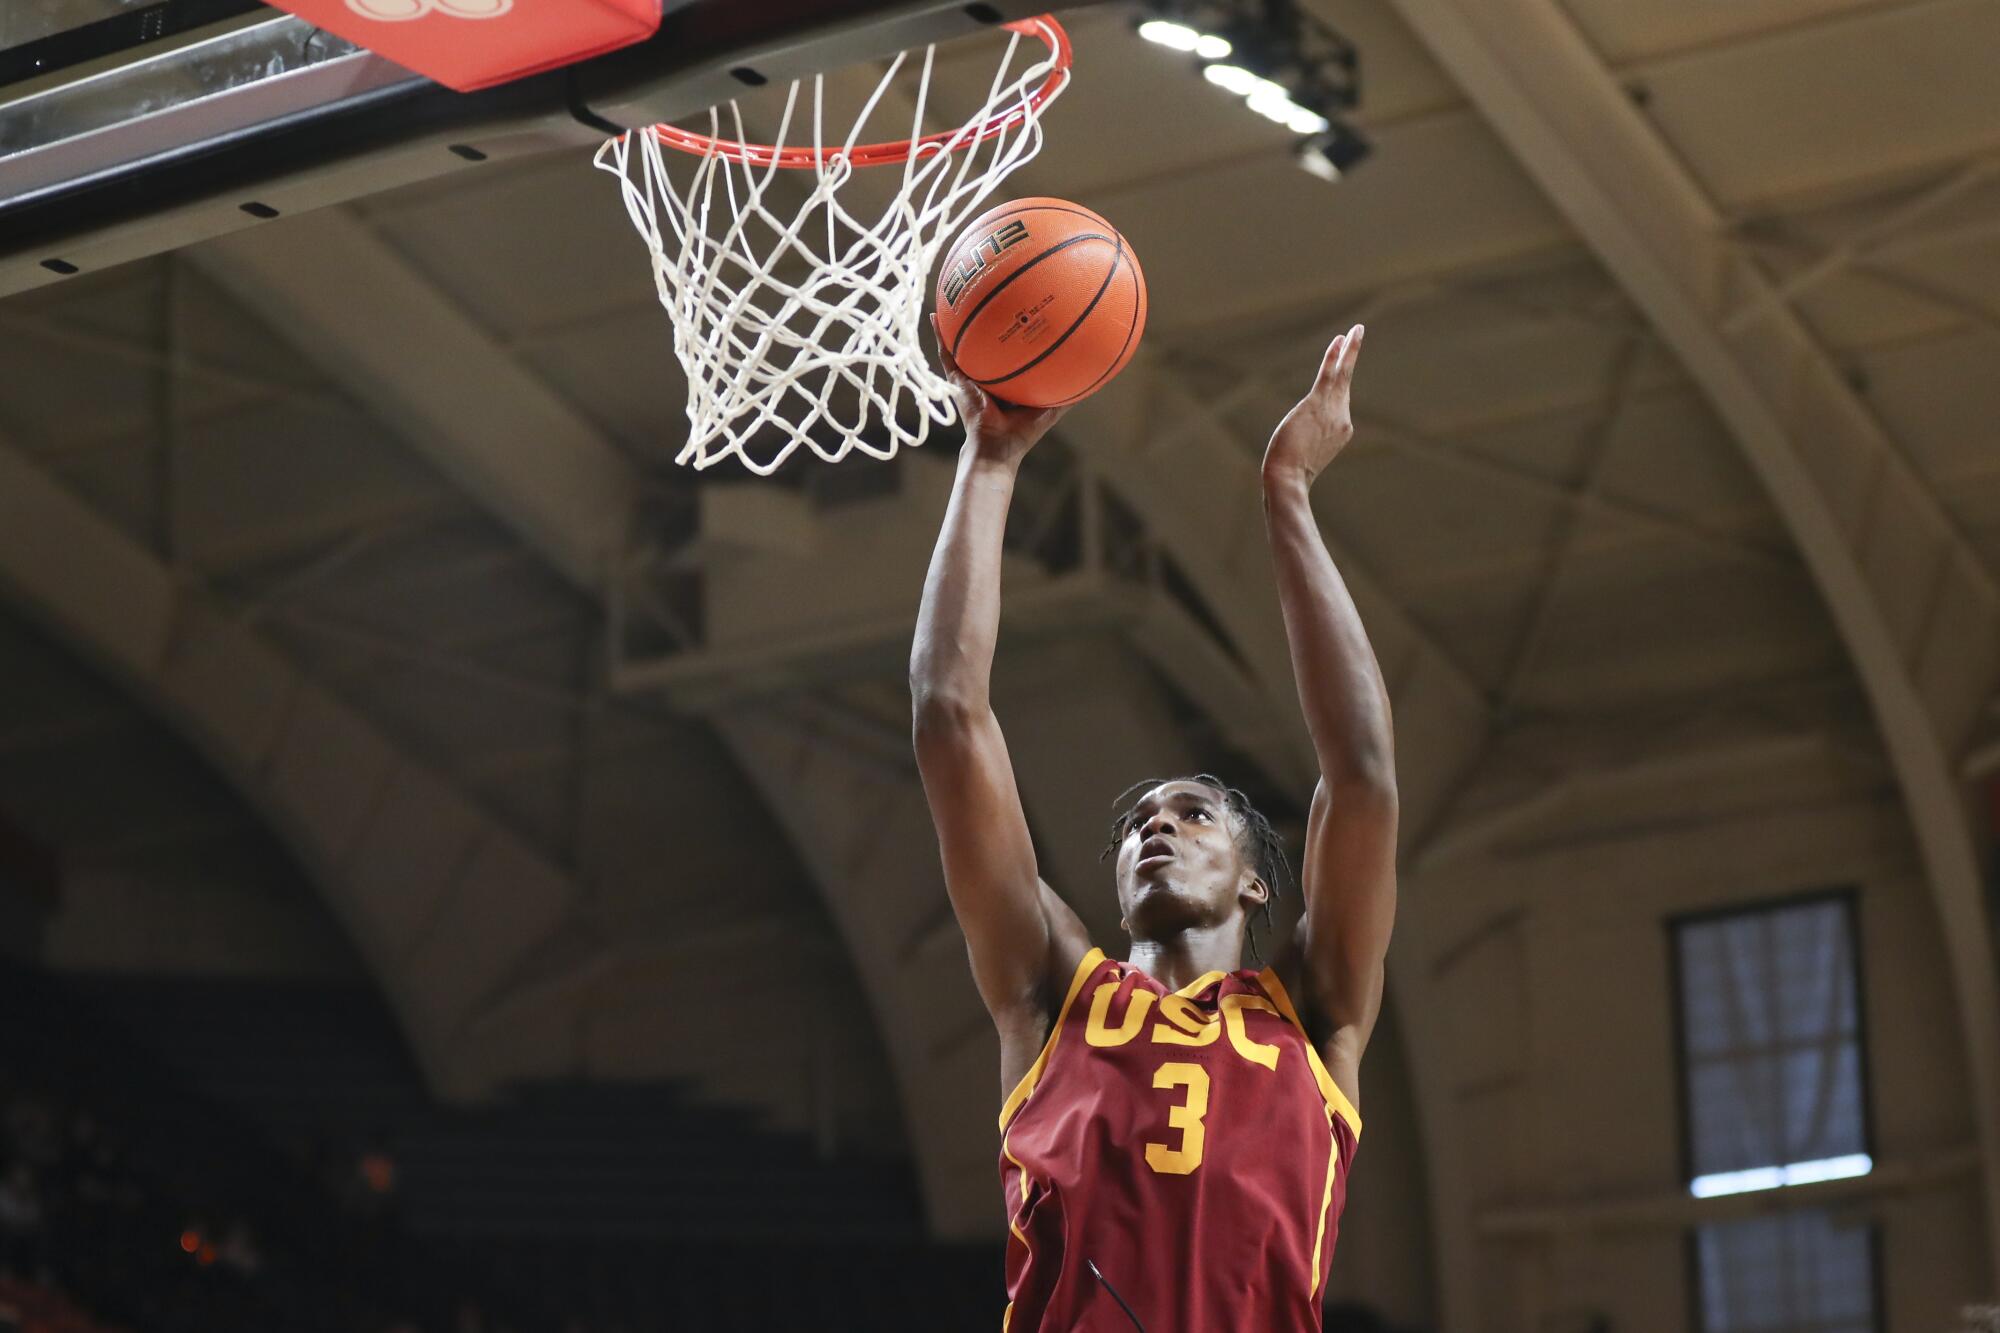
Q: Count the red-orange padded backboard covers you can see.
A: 1